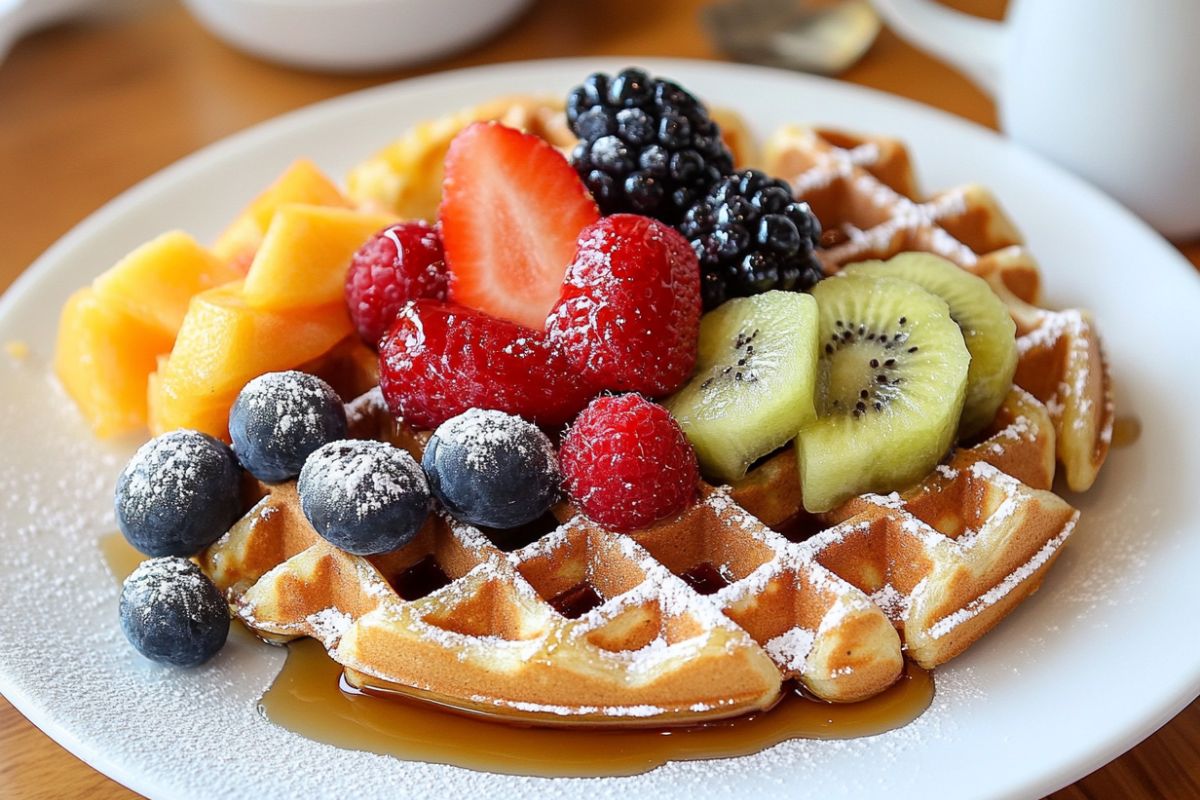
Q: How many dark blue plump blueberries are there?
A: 5